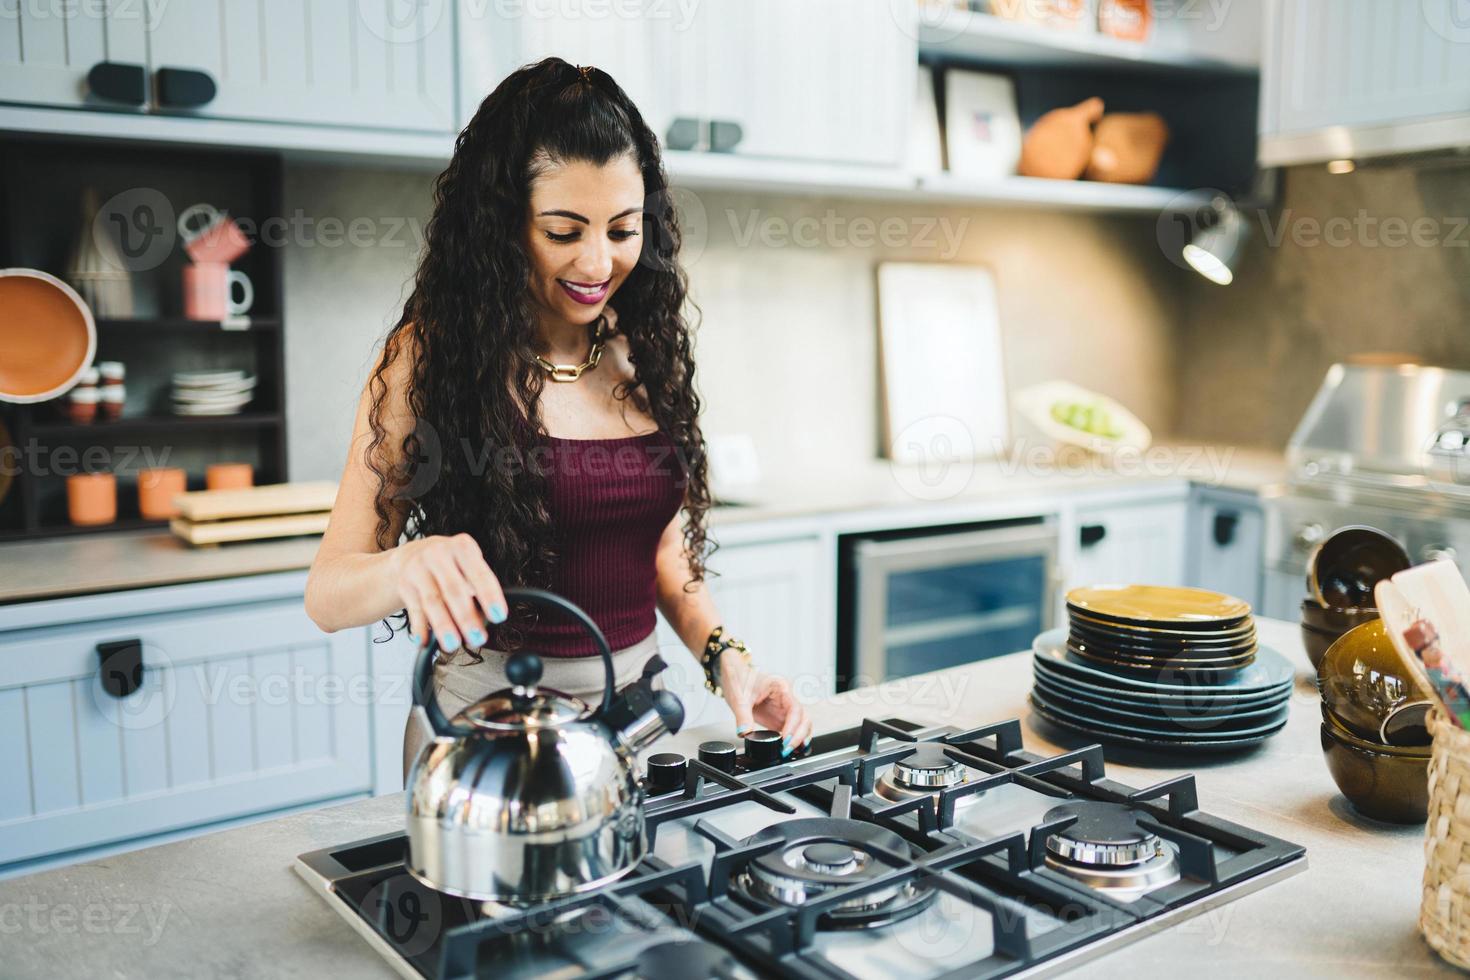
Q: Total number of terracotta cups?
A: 3